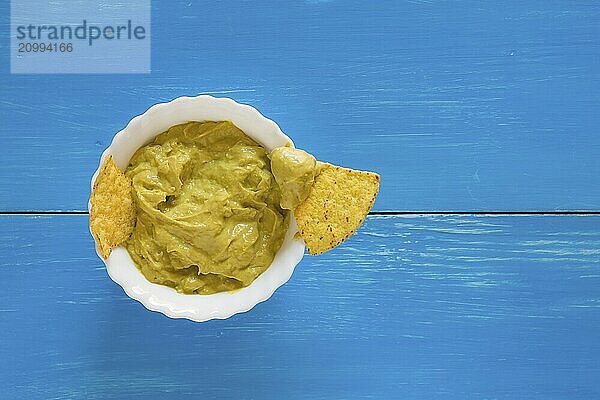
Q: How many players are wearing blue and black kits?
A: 0